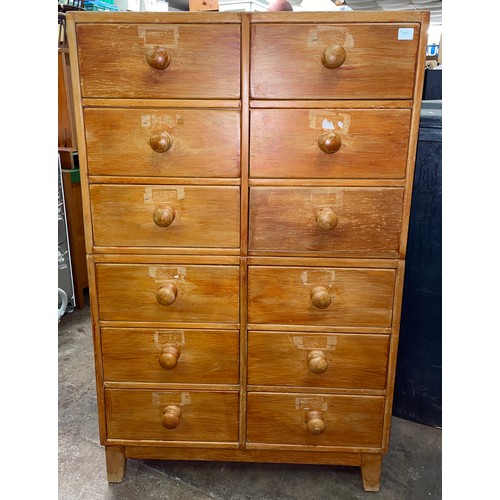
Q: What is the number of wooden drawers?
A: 12